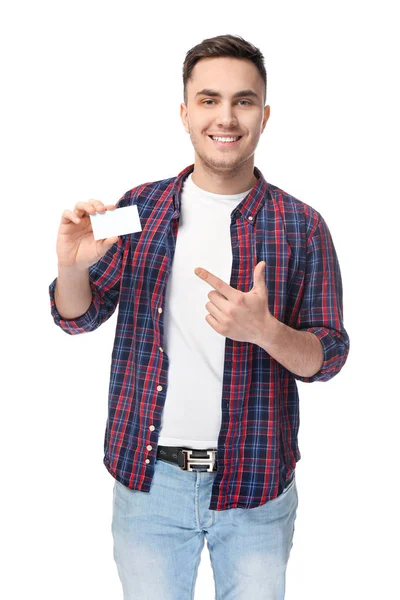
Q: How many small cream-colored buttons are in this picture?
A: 7